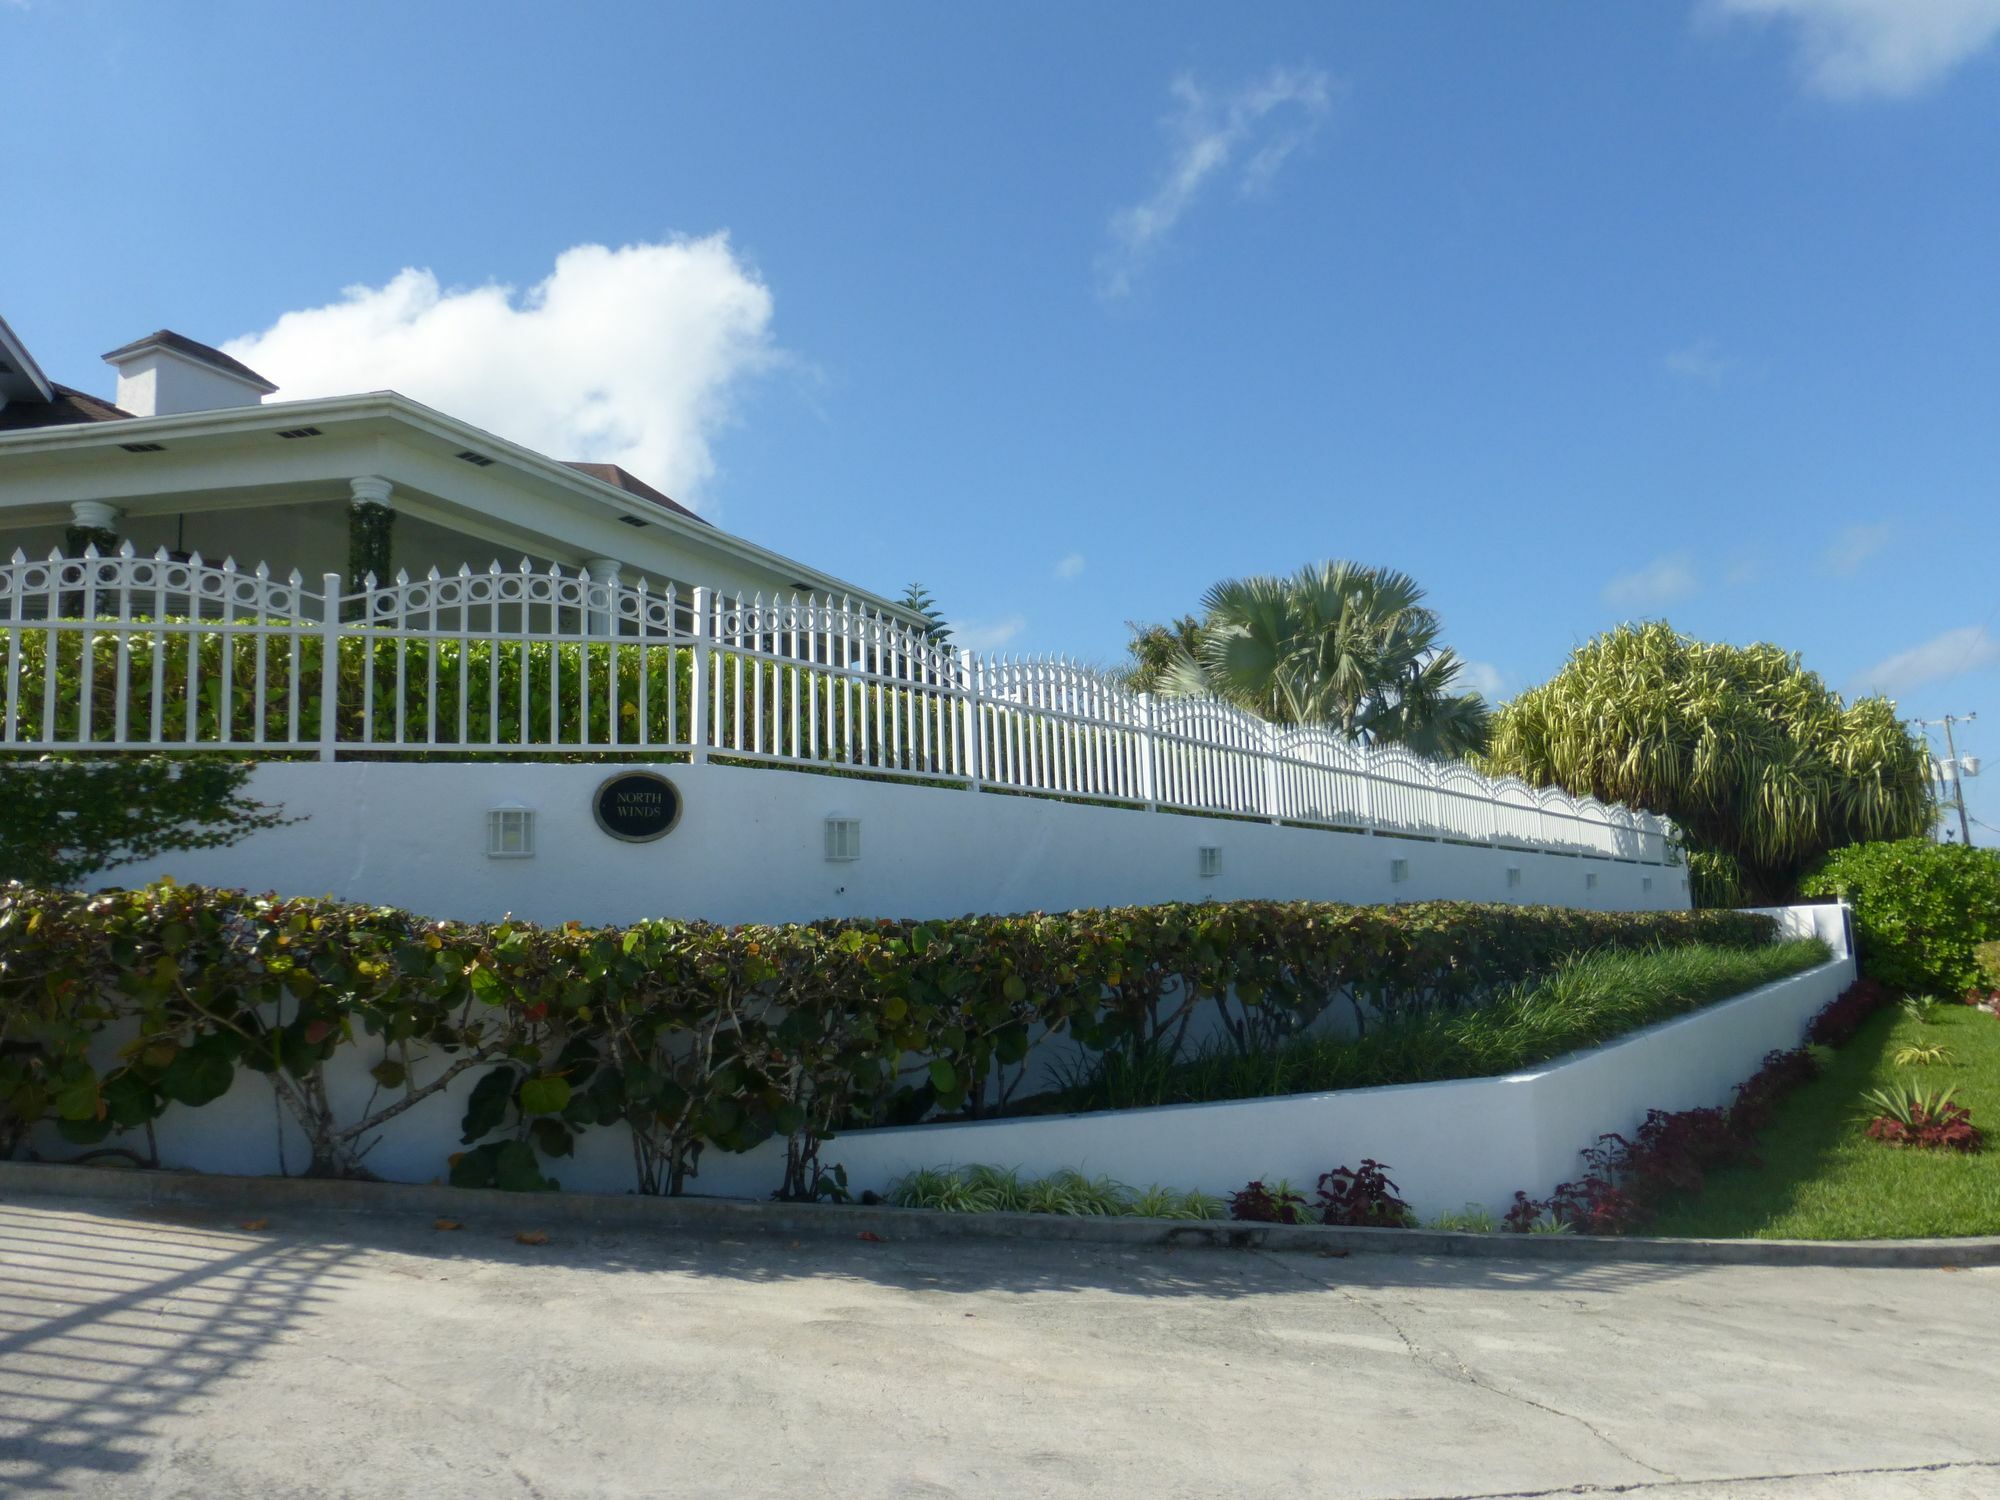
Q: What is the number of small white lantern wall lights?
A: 8